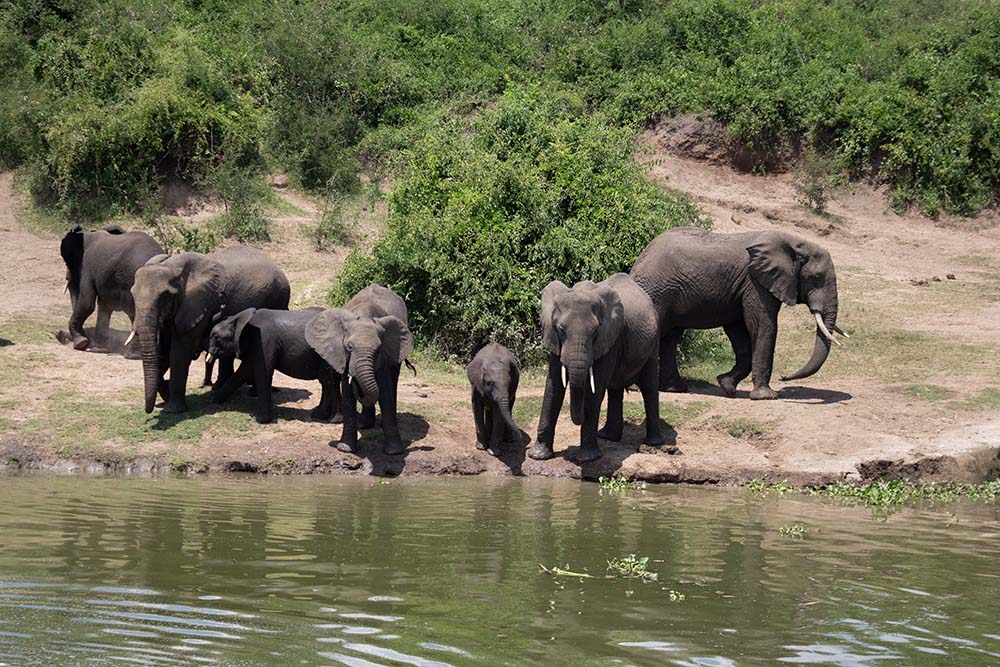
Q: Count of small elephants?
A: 2